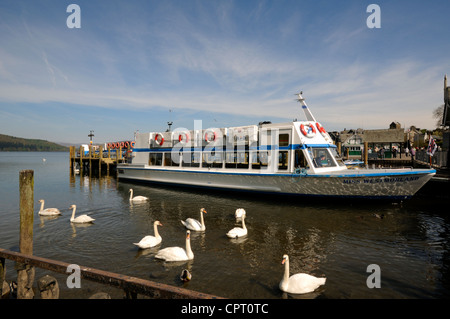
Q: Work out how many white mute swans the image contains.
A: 9